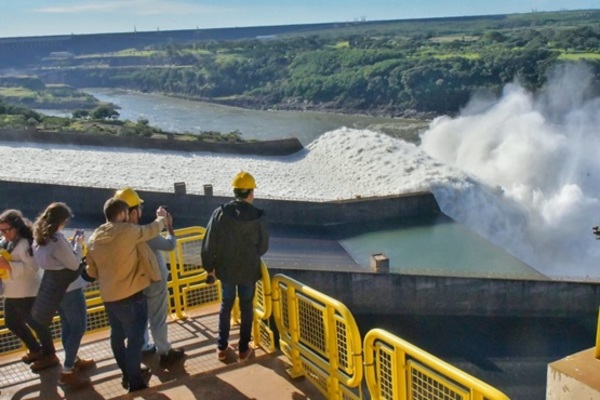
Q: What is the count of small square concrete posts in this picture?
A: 3